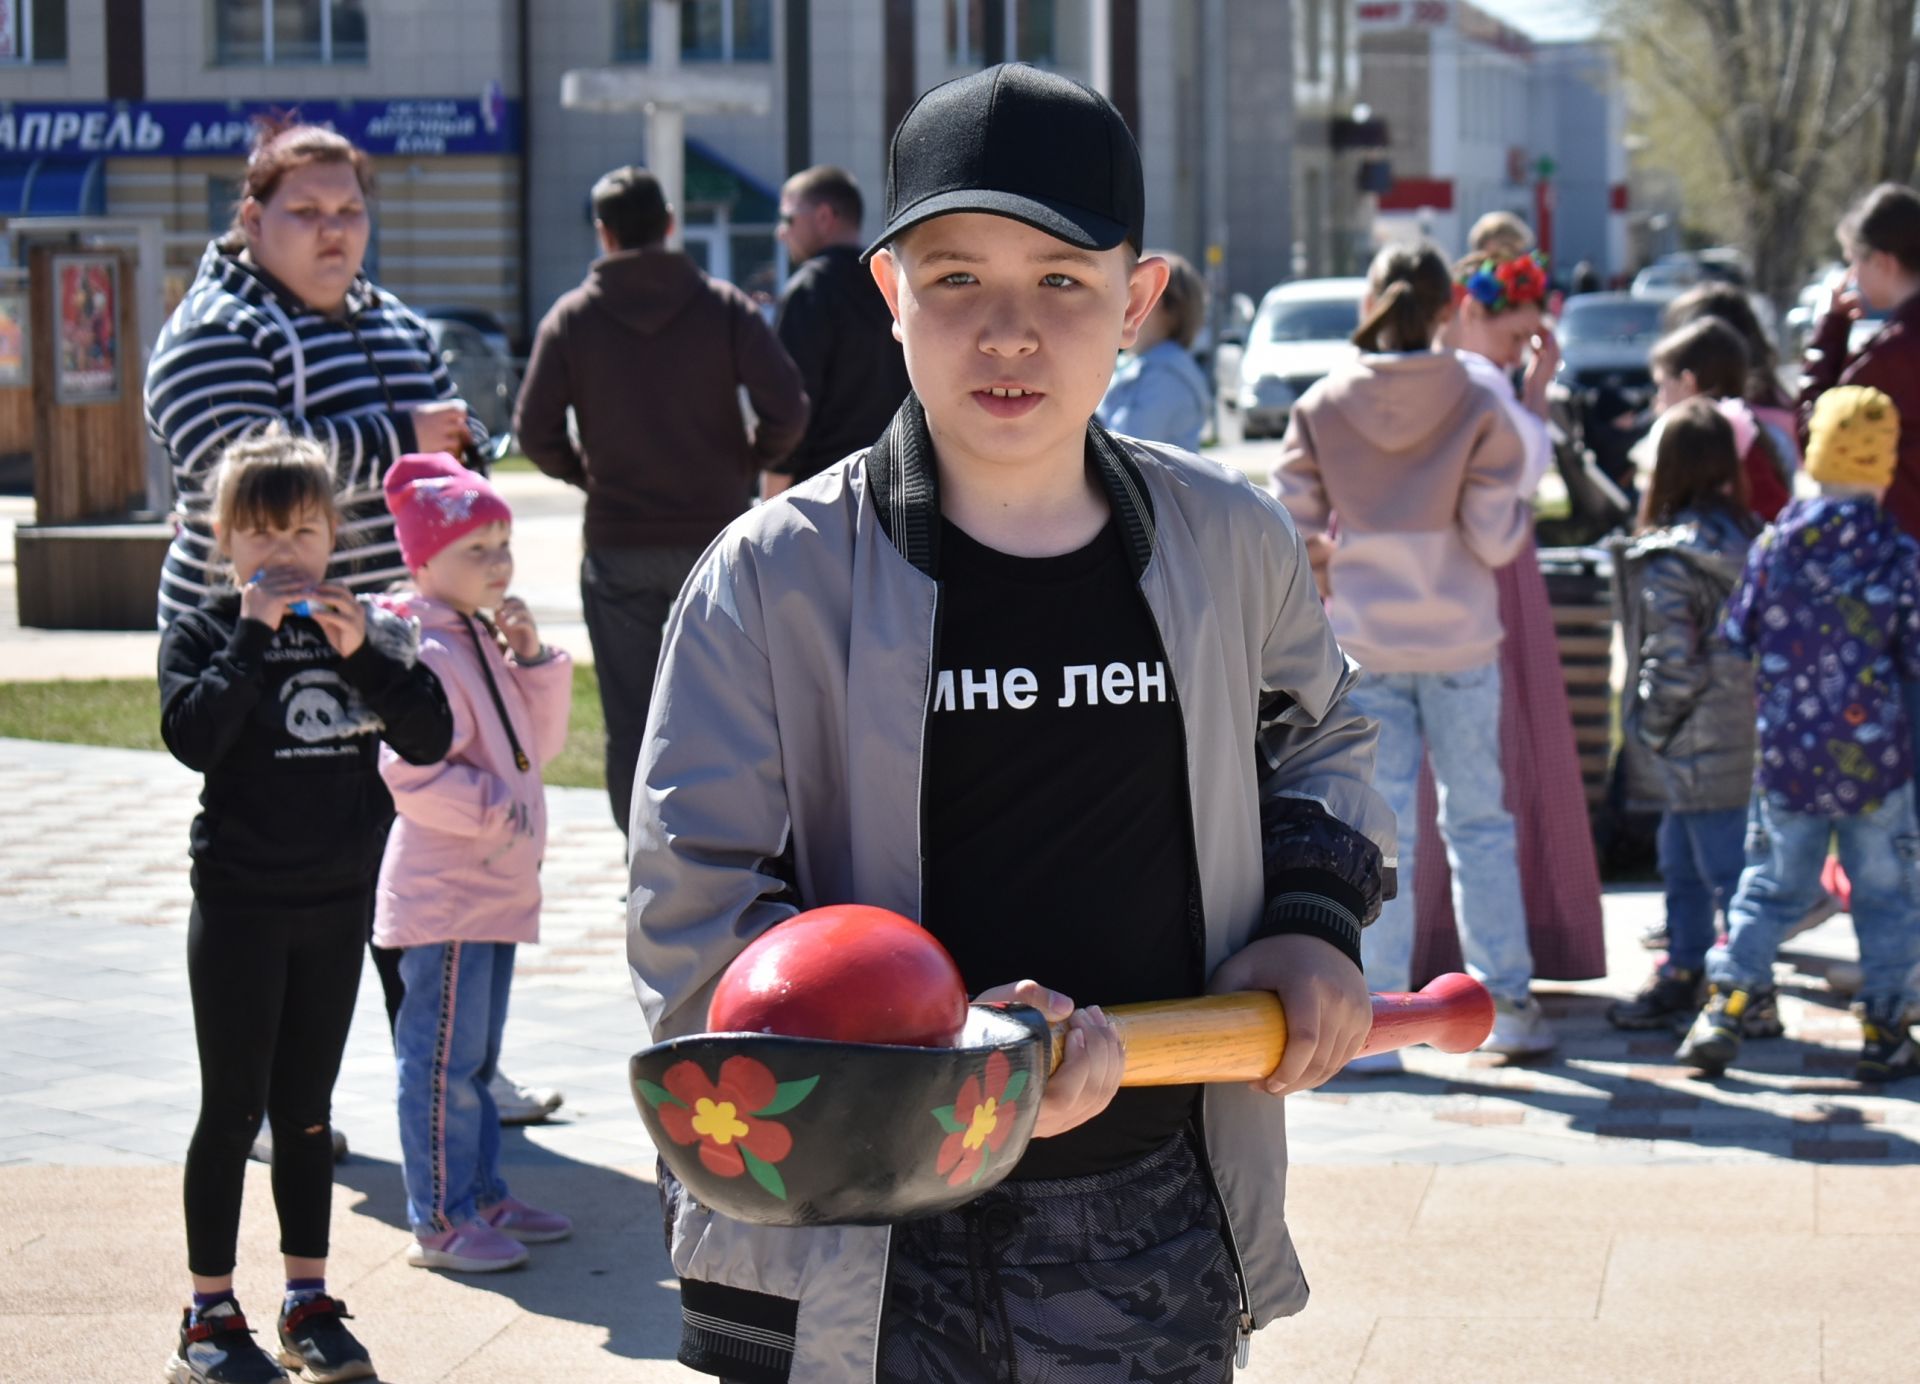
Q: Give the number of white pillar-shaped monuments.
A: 1